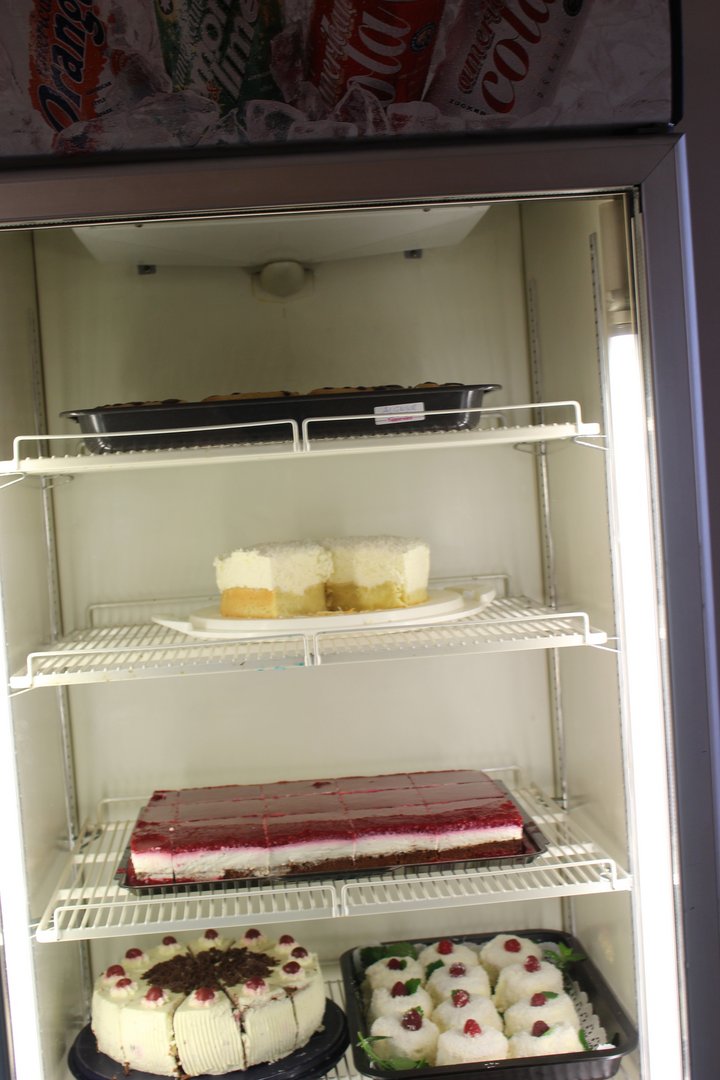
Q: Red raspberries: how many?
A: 11